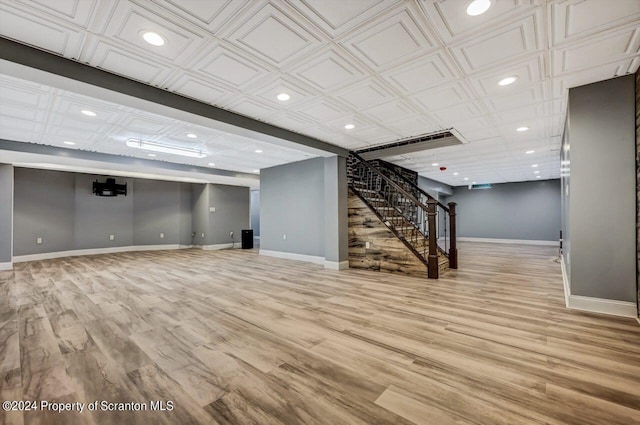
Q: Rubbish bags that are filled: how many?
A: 0